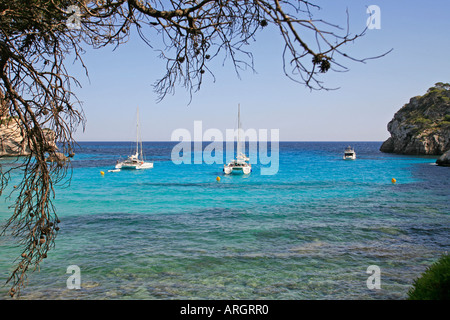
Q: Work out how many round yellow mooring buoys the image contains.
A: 3